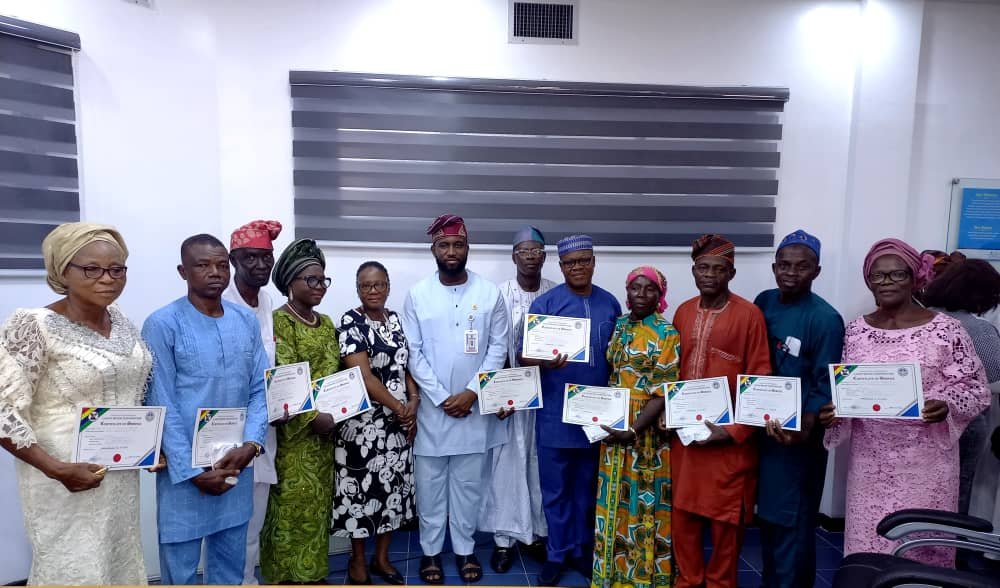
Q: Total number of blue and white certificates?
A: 10